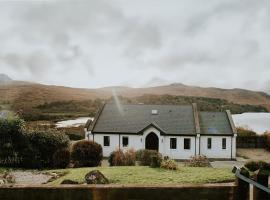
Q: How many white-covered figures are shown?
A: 0